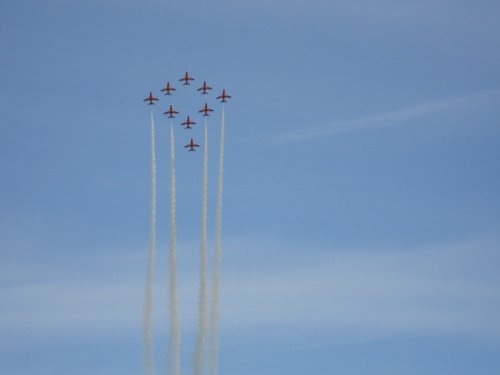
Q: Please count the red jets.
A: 9